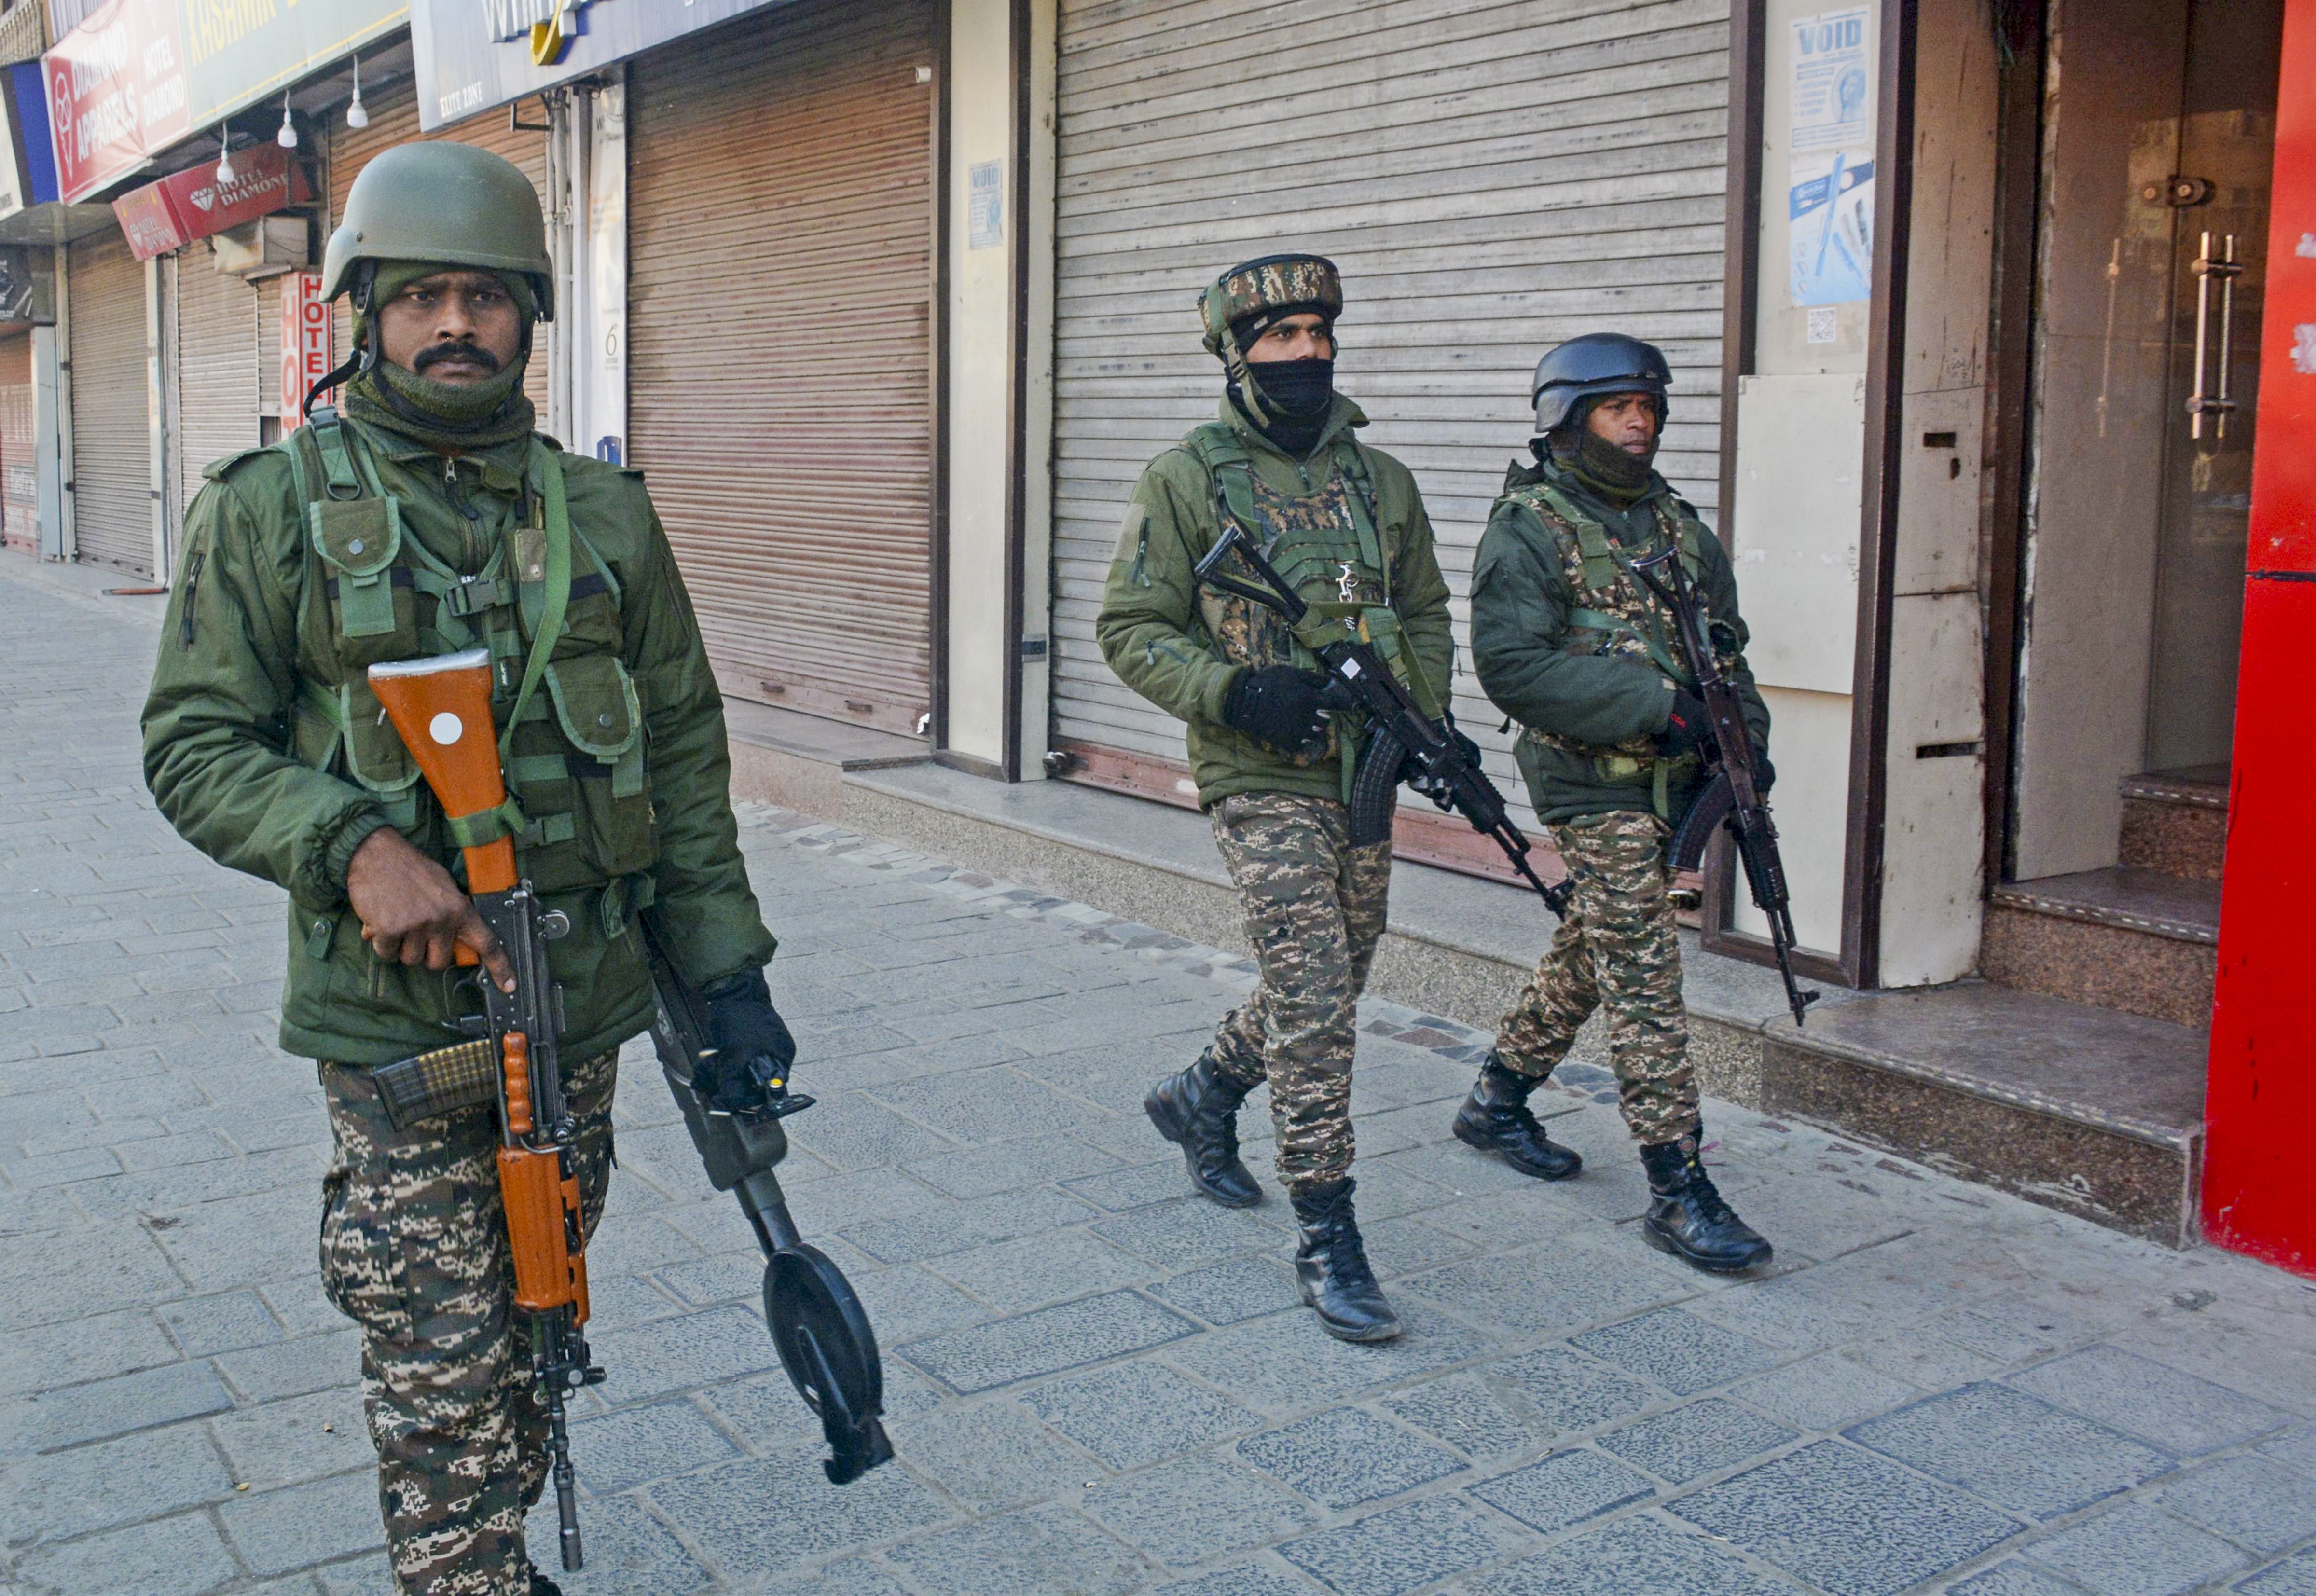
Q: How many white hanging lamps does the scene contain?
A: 3